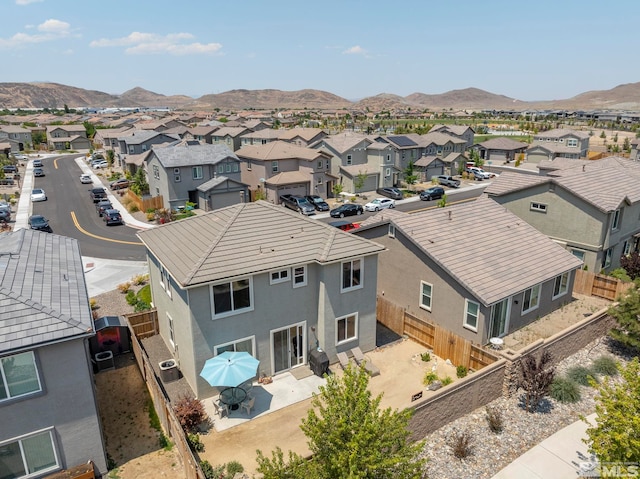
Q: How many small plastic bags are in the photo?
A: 0